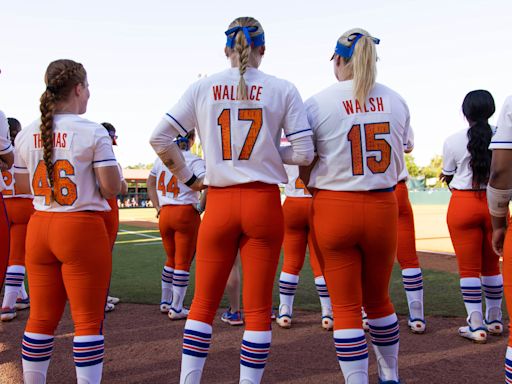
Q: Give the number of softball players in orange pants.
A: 11